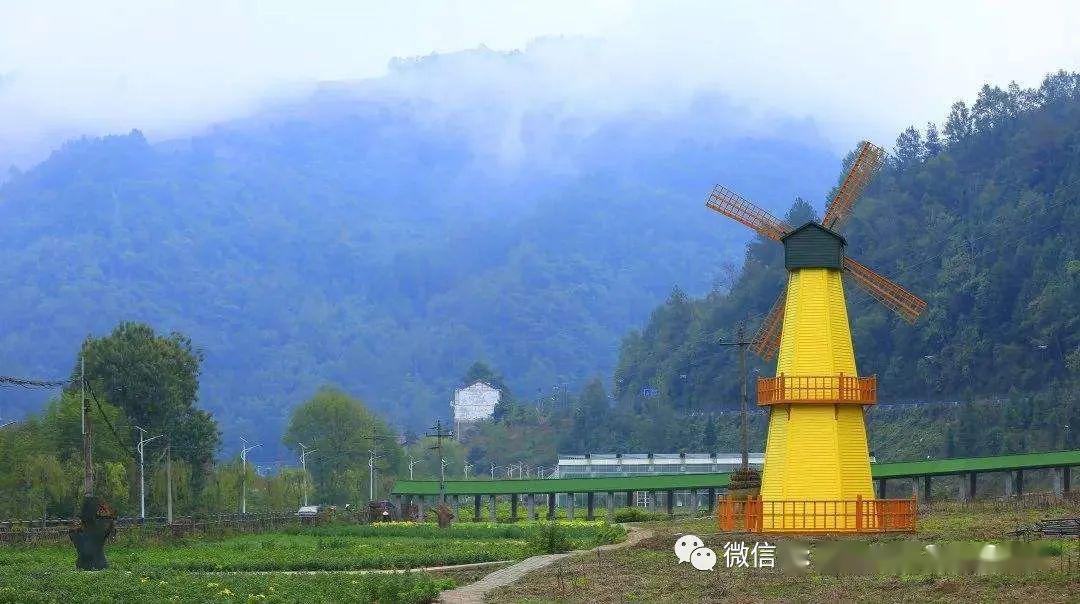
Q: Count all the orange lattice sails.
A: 4